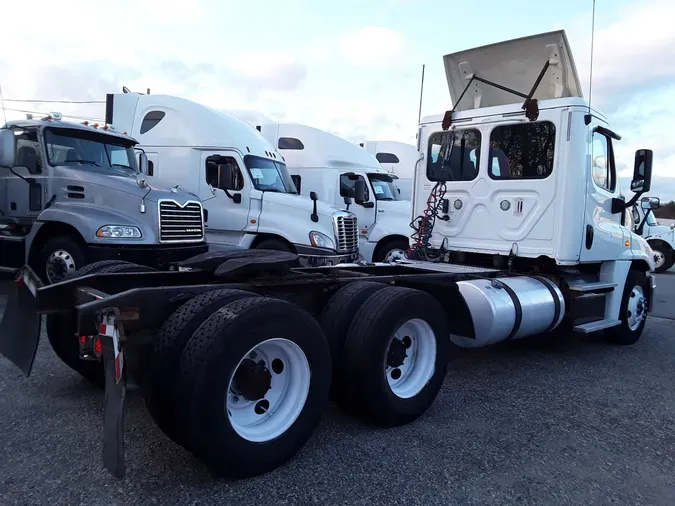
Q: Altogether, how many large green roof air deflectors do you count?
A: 0